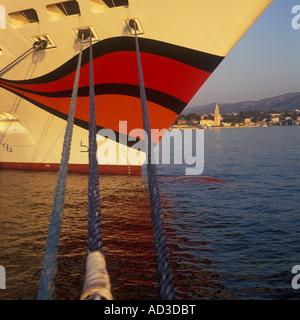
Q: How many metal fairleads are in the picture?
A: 3